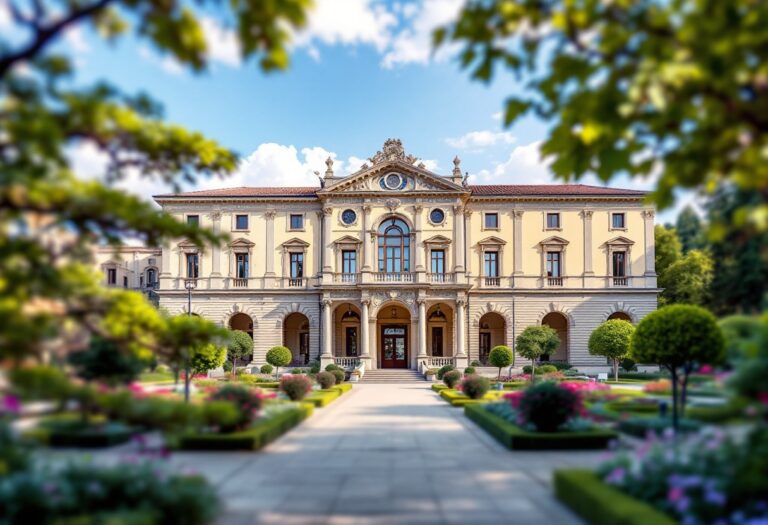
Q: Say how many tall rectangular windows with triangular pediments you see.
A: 8